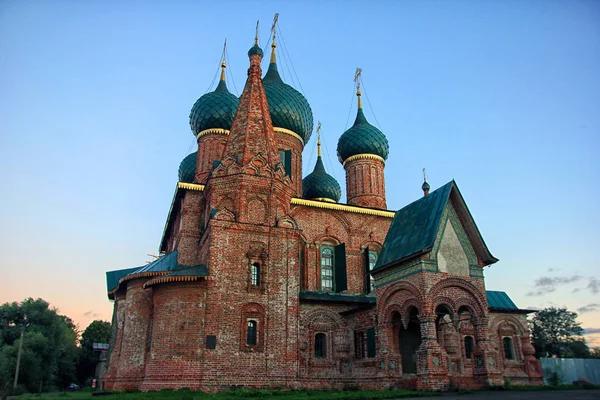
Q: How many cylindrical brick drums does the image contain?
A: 3